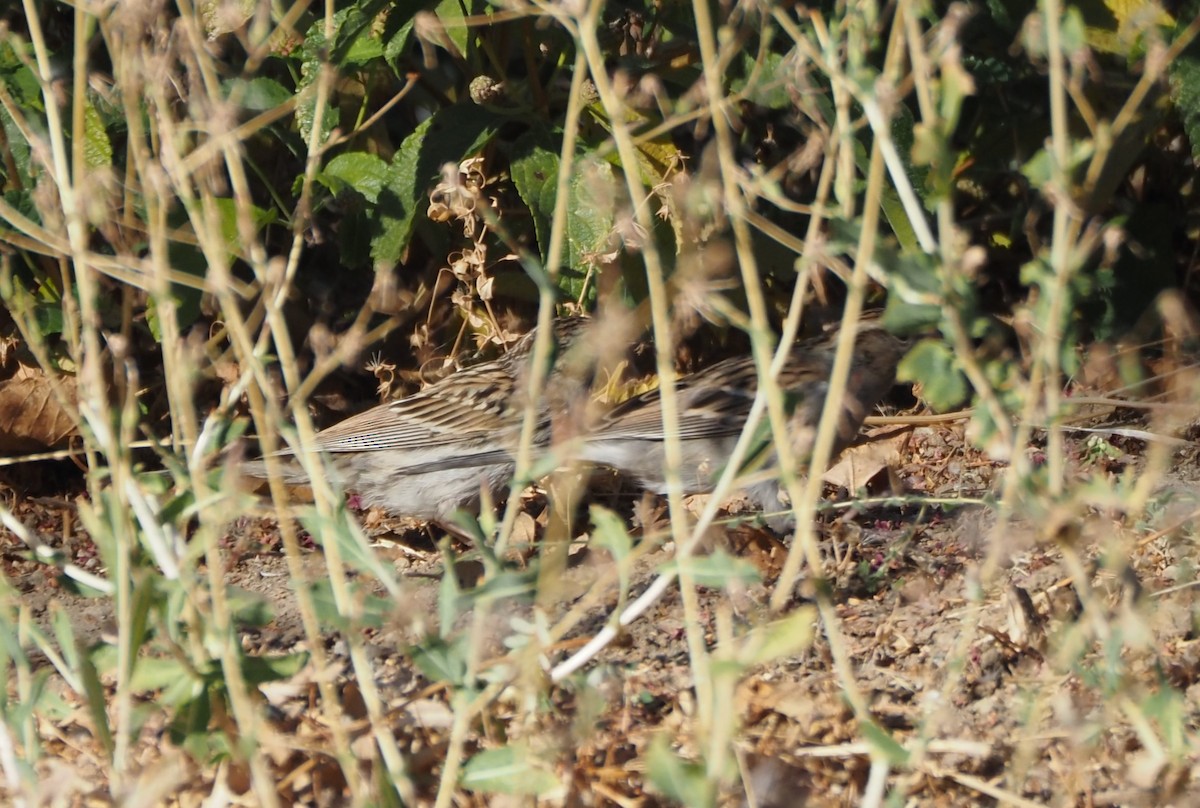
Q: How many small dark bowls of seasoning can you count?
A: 0